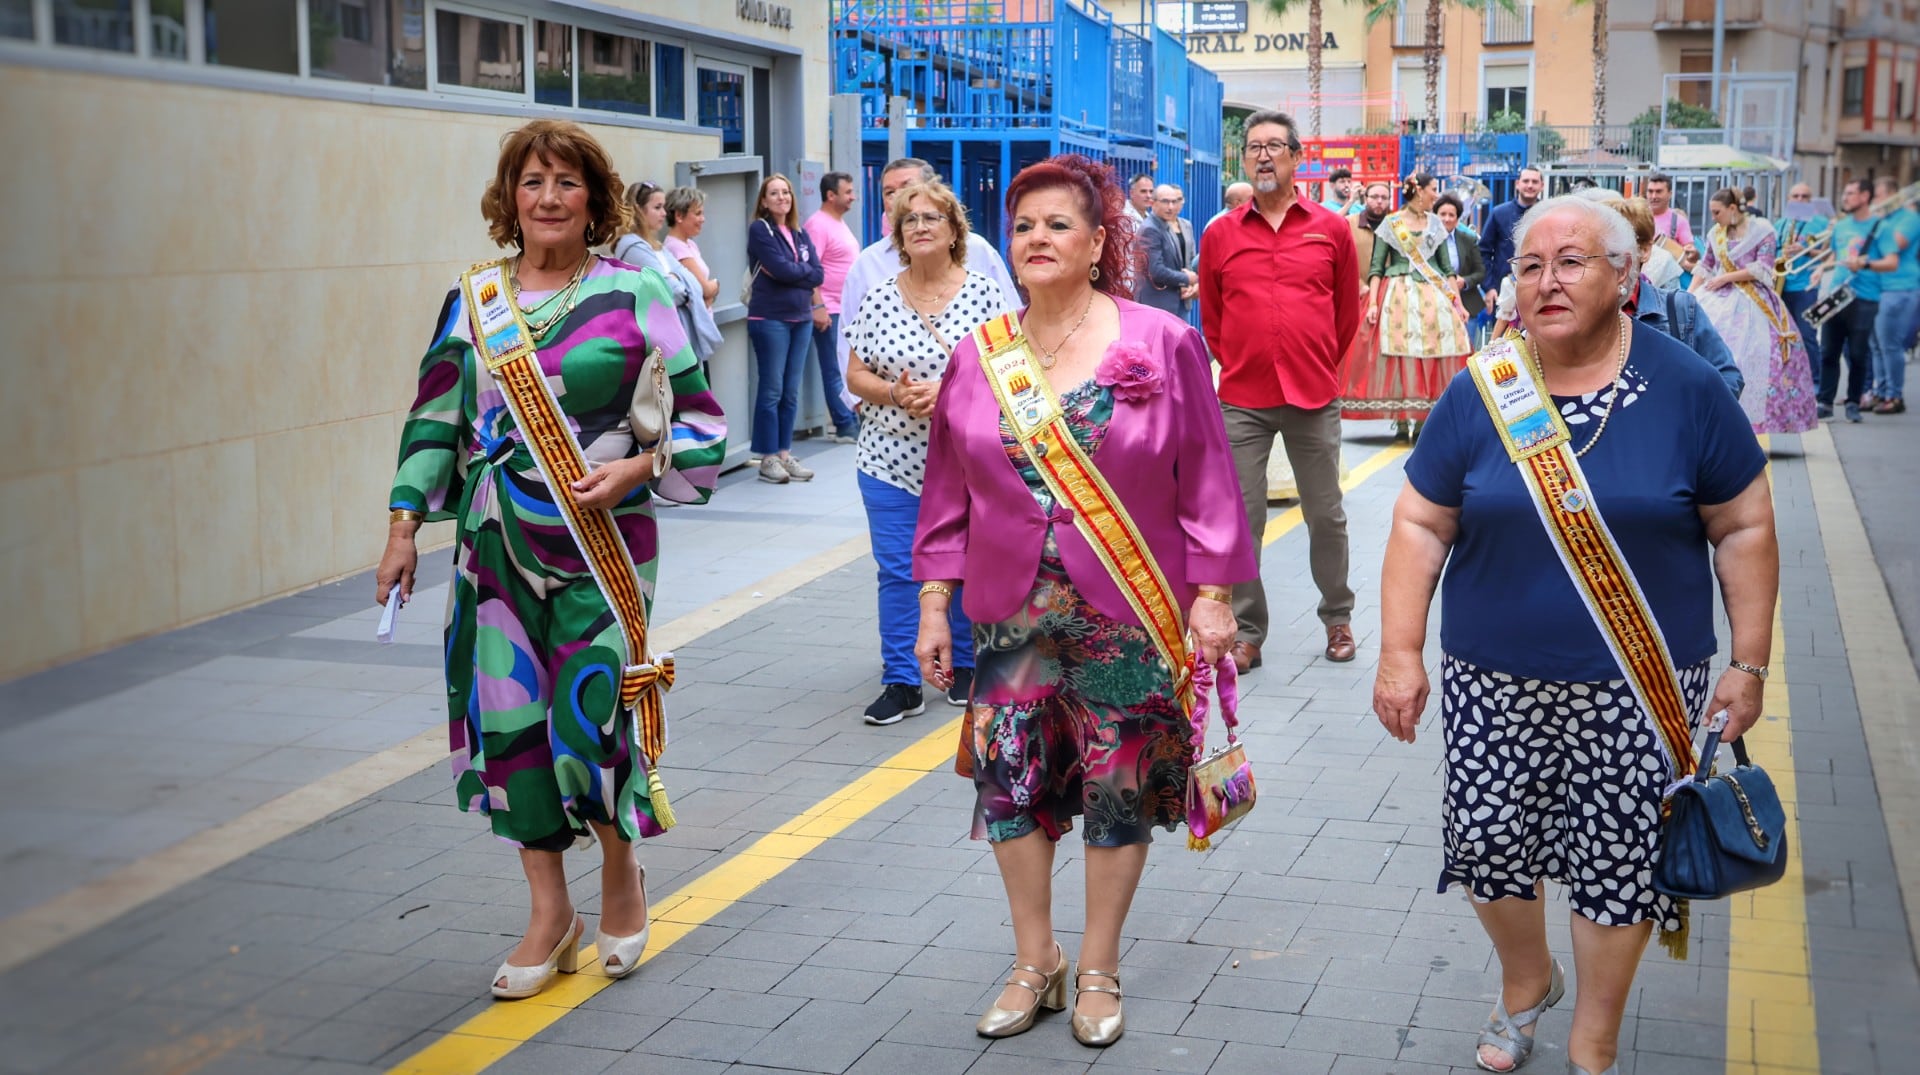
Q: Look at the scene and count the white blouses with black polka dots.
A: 1